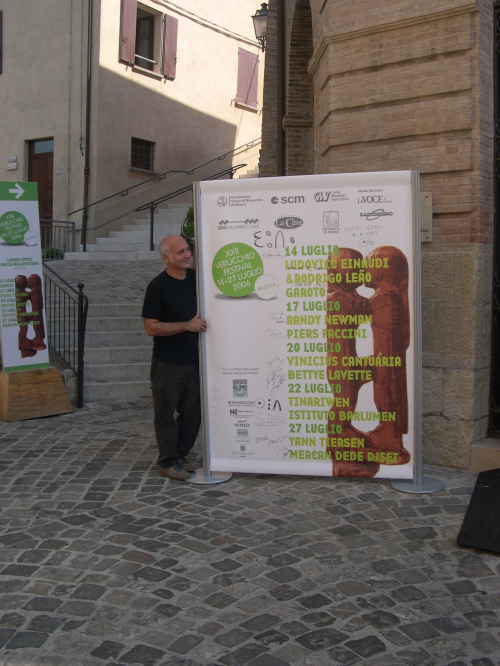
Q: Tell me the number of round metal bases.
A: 2